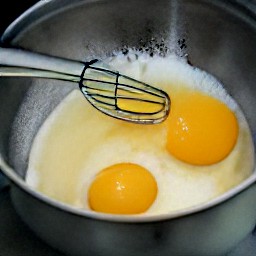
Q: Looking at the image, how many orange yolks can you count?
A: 2